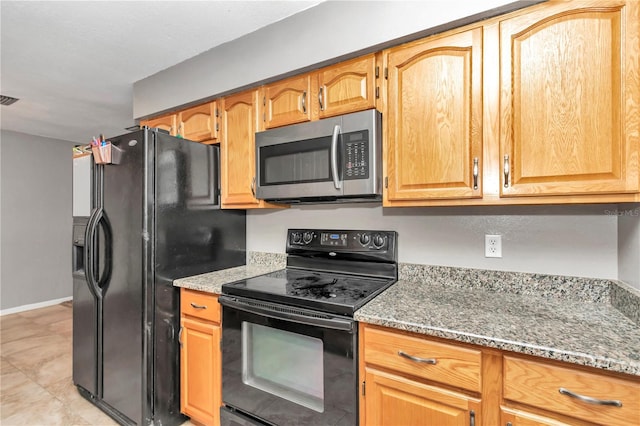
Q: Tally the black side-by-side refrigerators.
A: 1